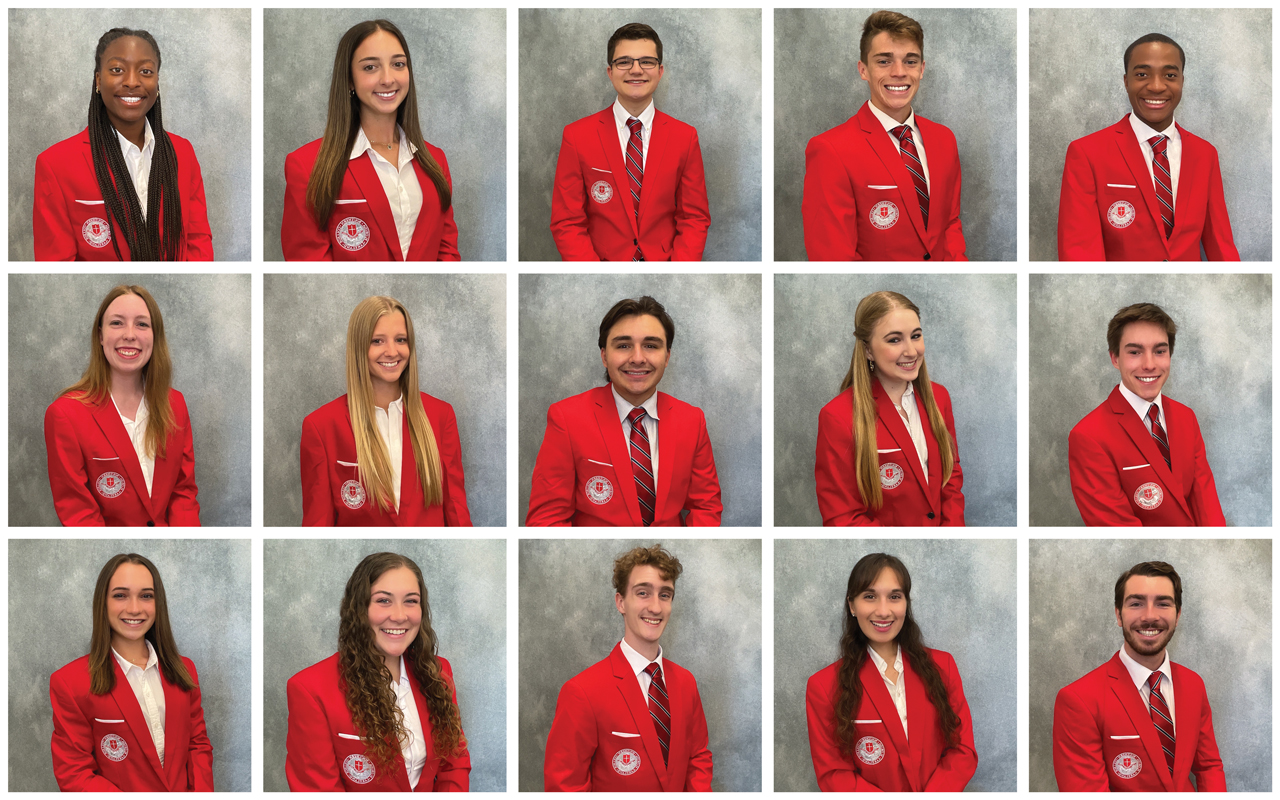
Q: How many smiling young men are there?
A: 7